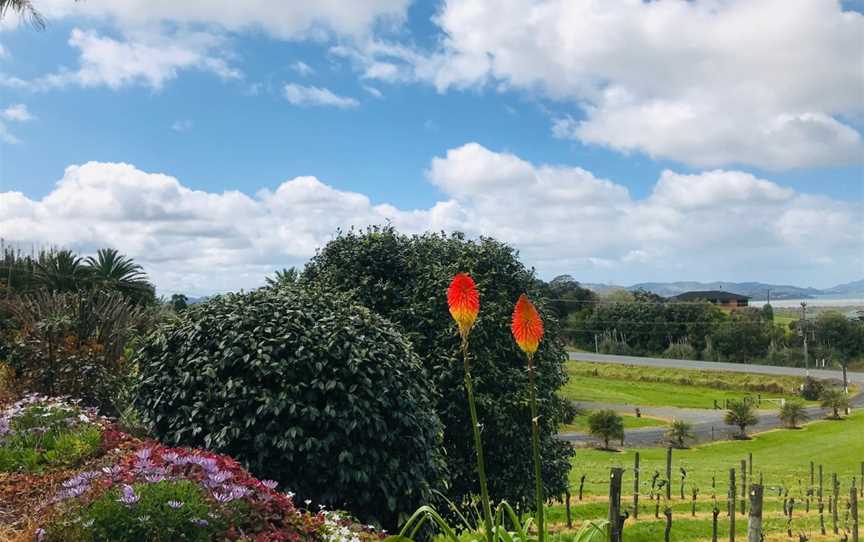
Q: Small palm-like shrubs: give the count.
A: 5